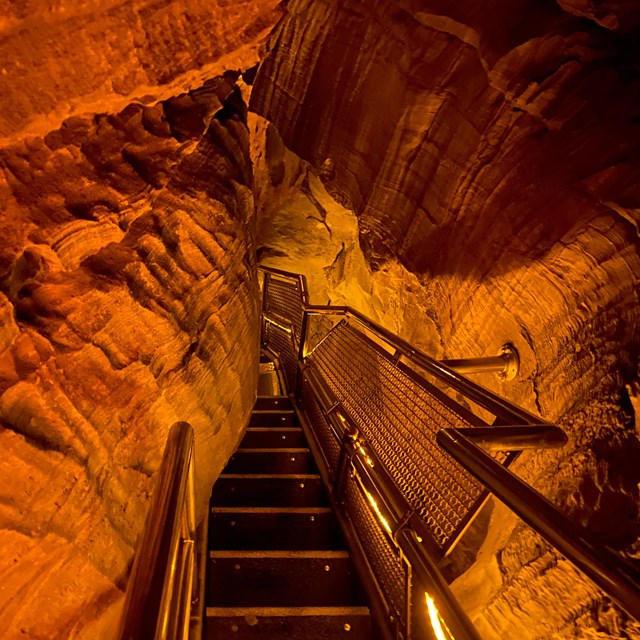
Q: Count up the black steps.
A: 8